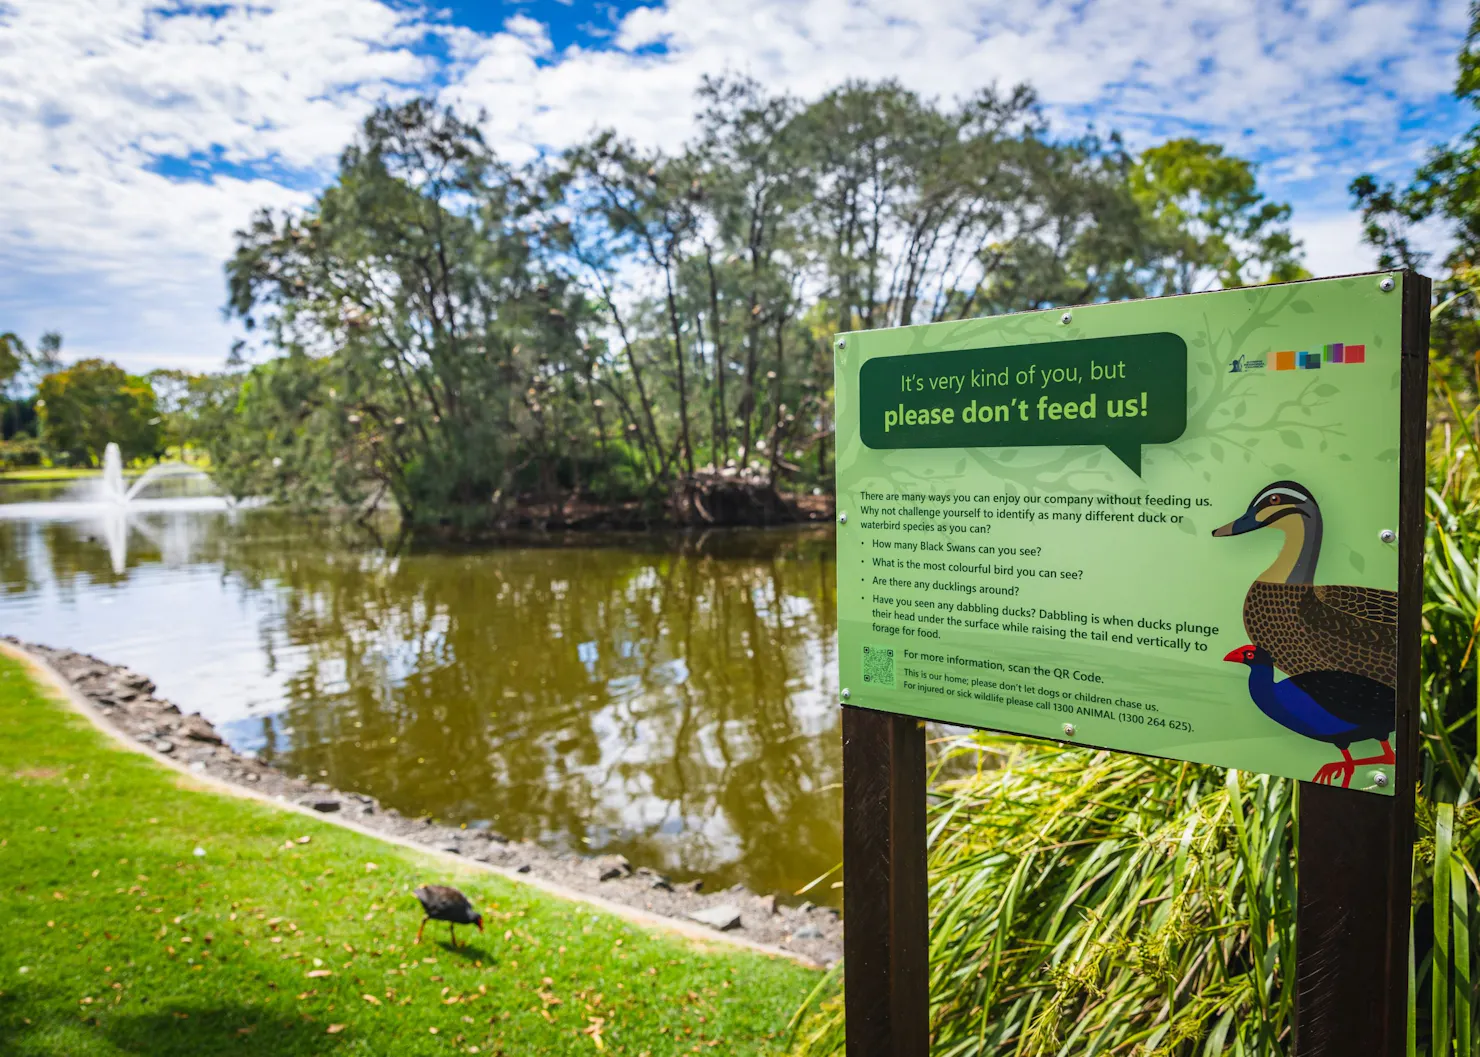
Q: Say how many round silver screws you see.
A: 8